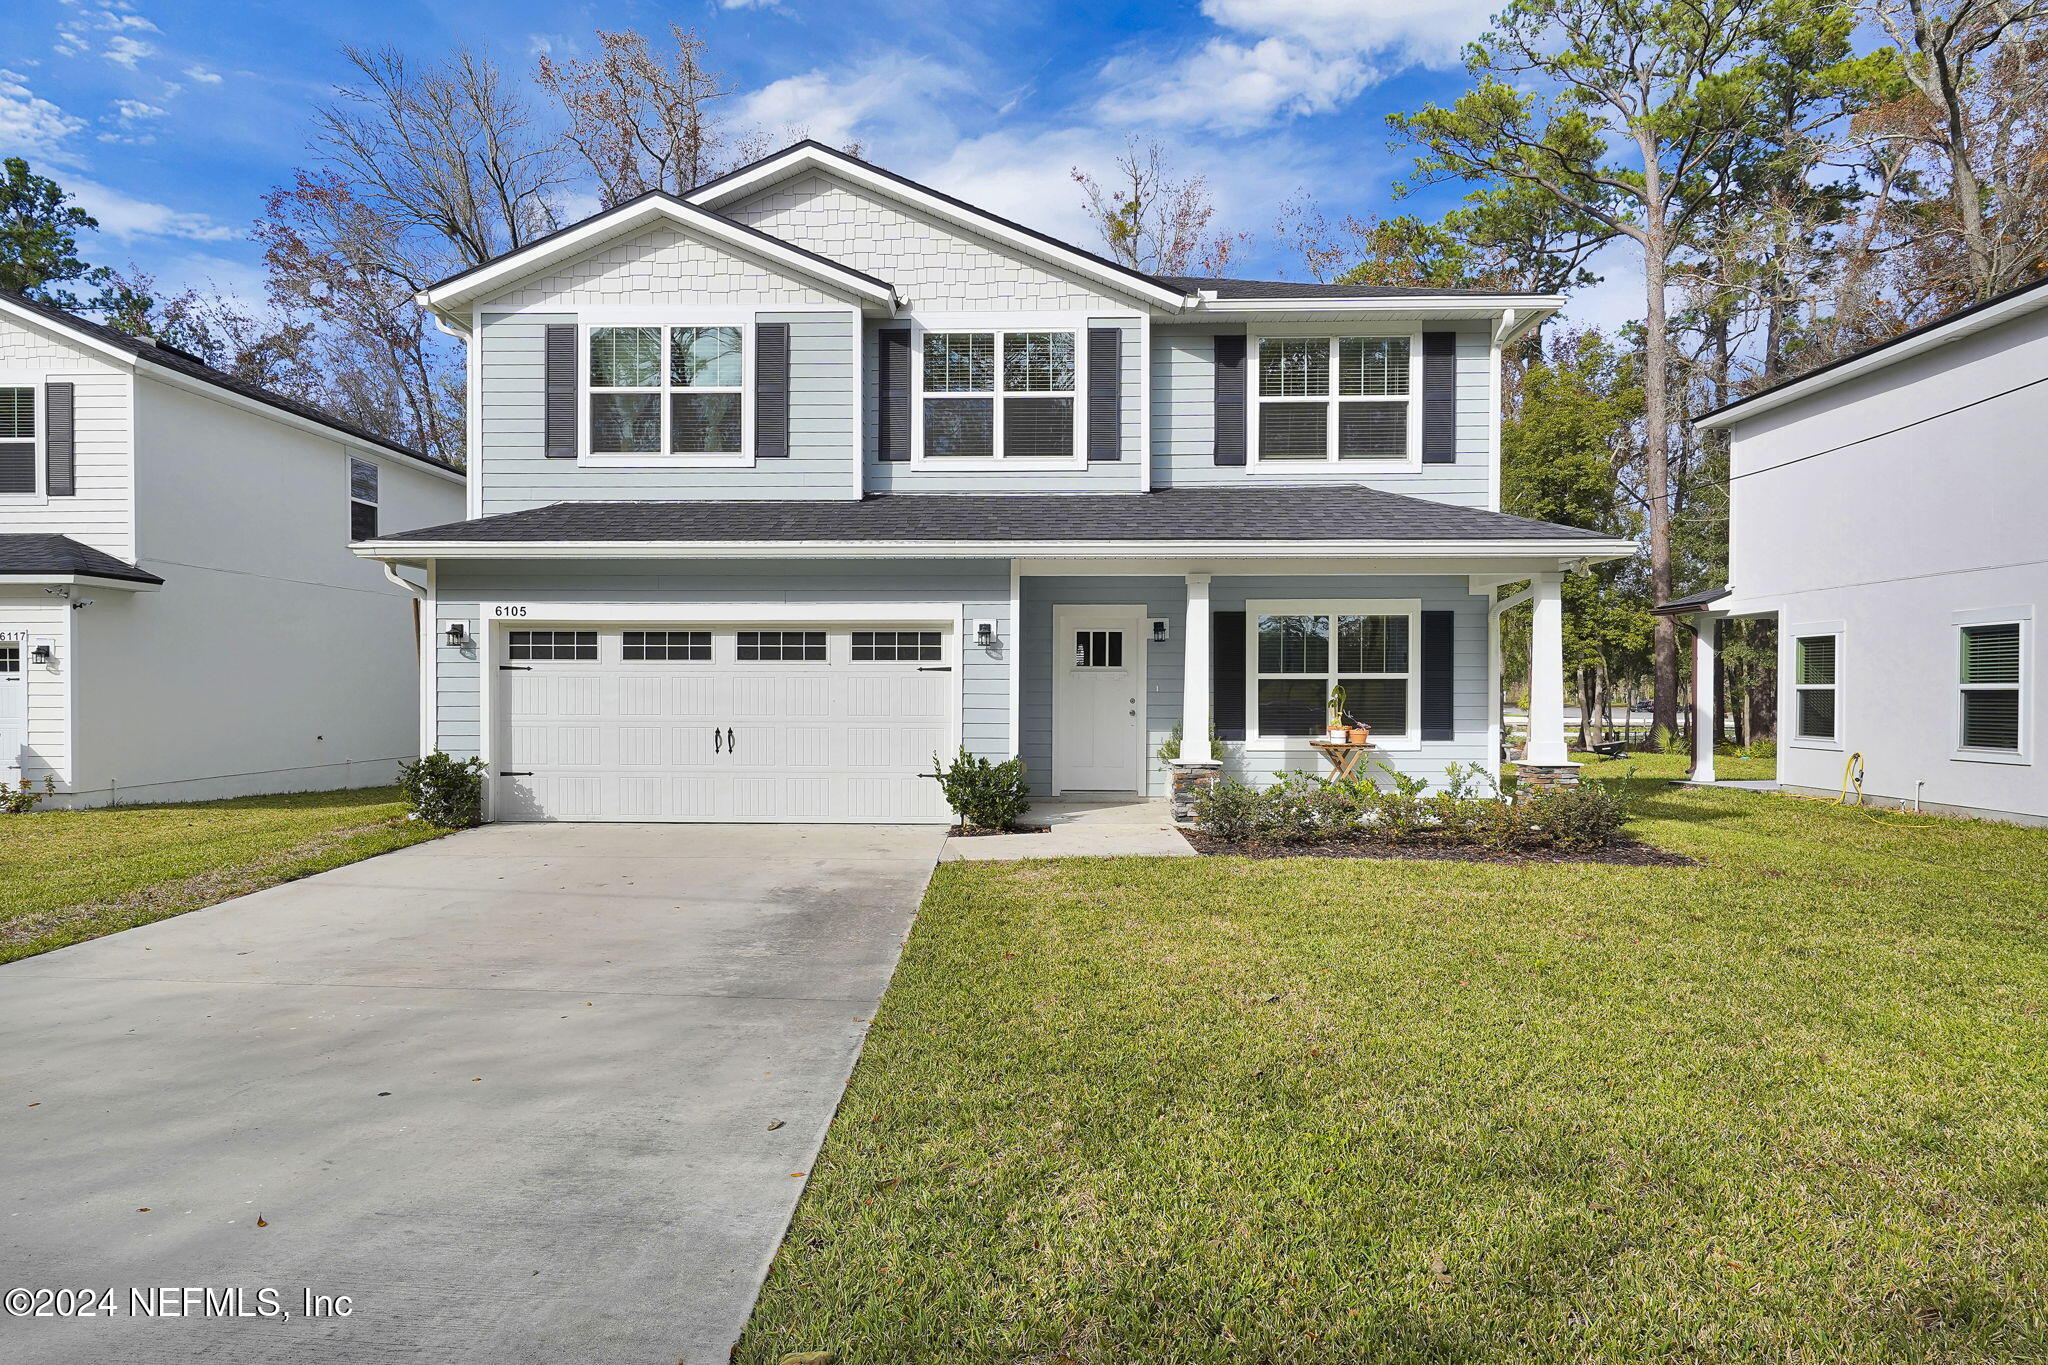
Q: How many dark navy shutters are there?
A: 8